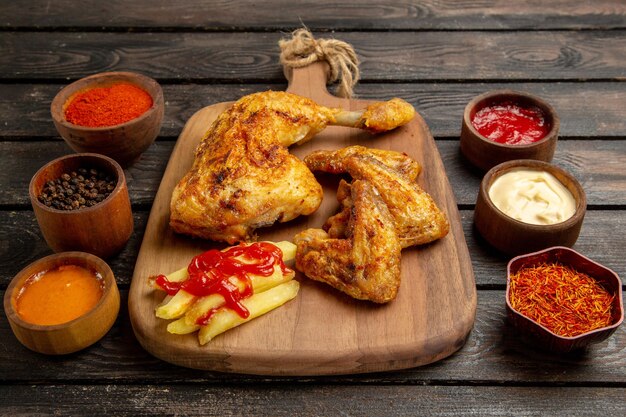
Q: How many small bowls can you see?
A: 6